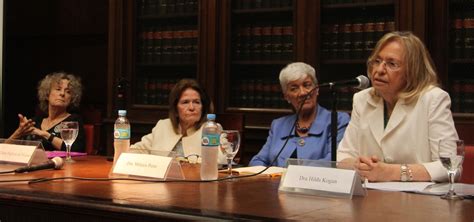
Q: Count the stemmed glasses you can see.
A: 3